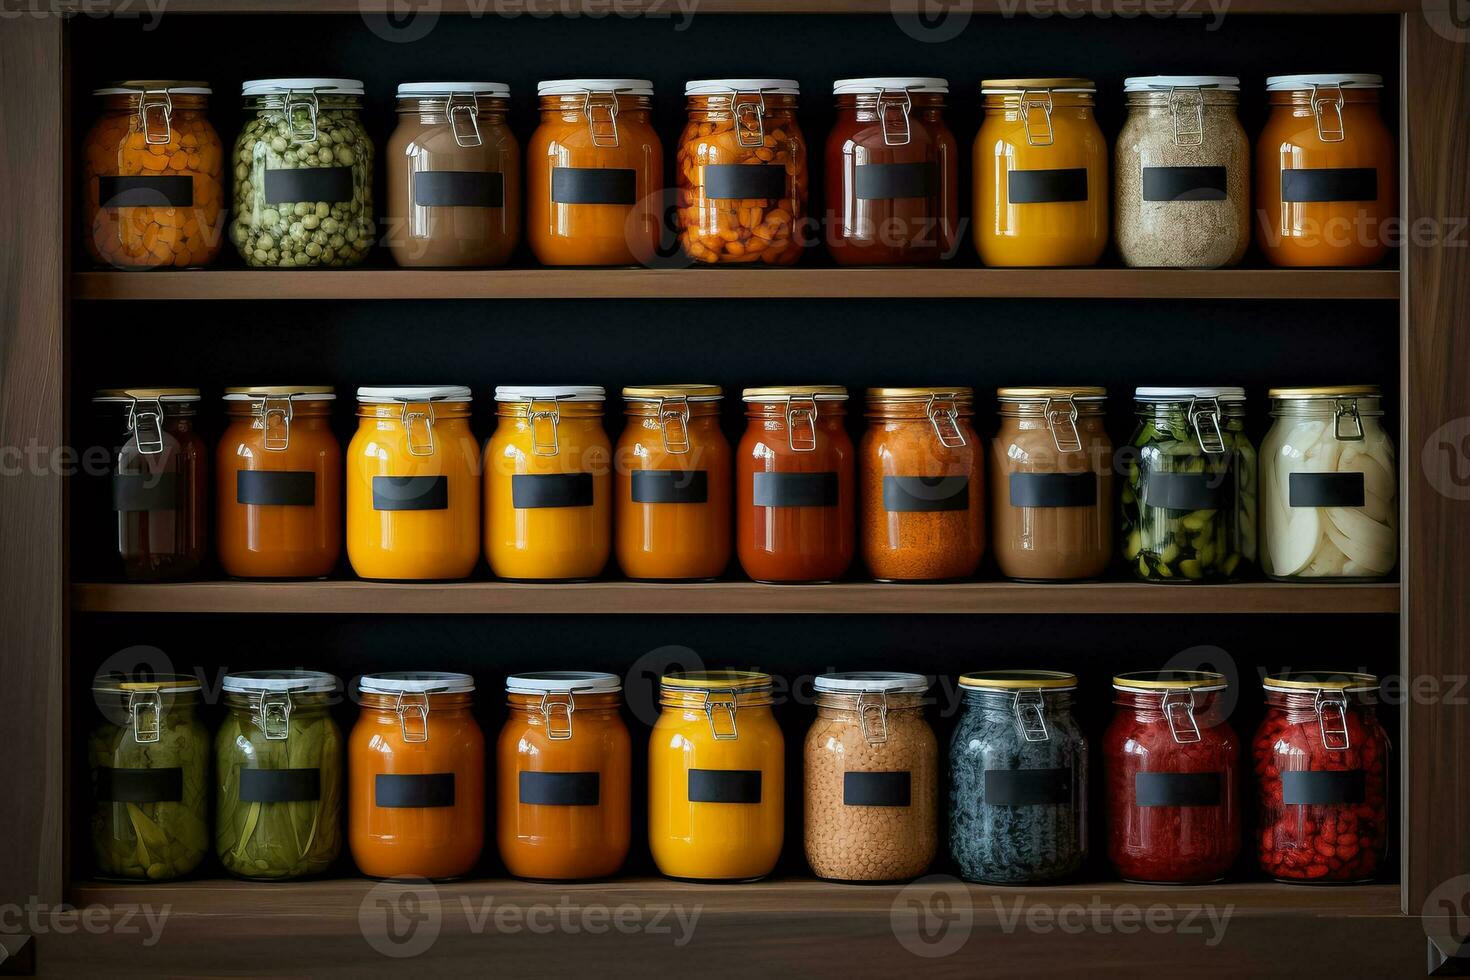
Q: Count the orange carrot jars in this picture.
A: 2